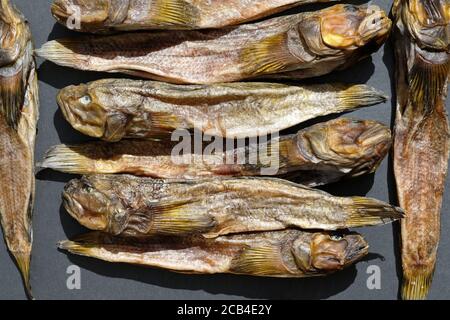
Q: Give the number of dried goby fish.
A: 8